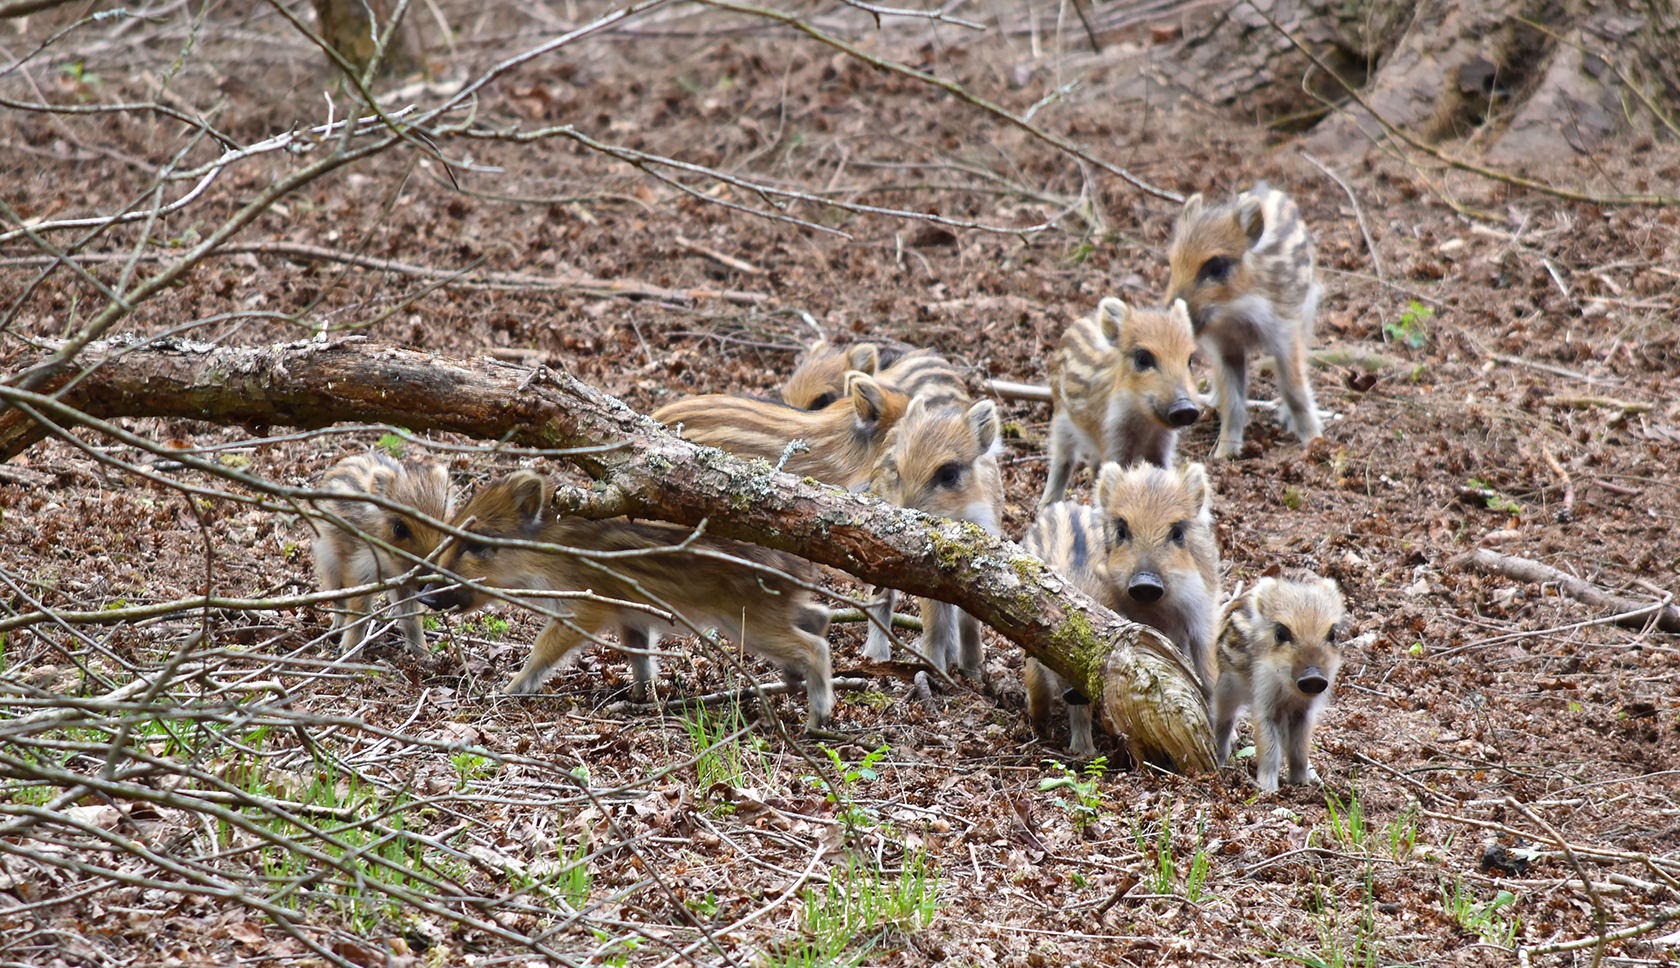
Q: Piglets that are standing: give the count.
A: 9